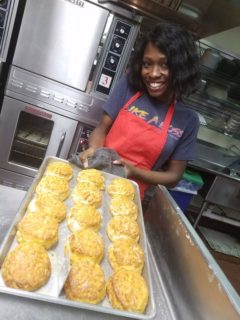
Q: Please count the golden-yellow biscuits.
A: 15